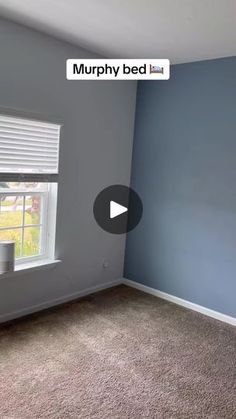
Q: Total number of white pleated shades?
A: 1